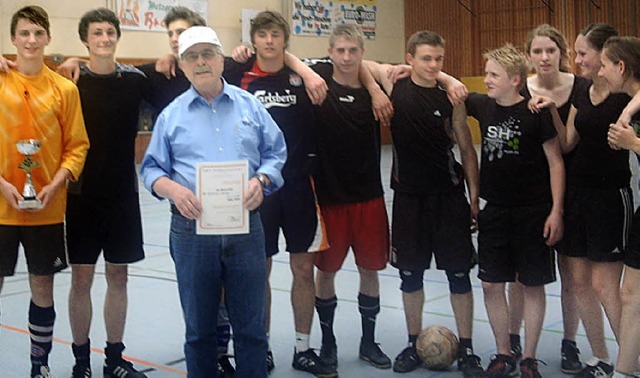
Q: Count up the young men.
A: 7